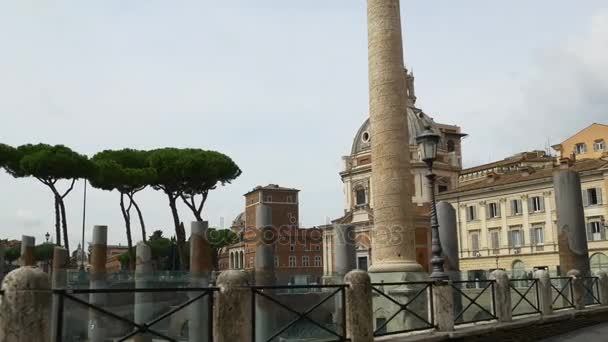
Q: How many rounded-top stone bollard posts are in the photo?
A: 7